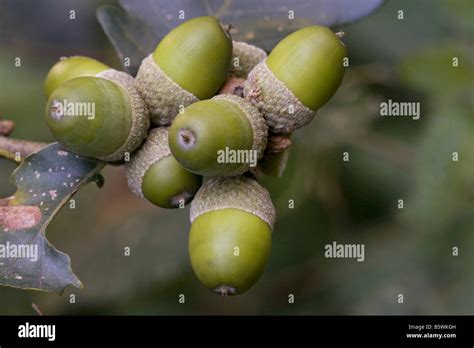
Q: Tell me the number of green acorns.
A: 7